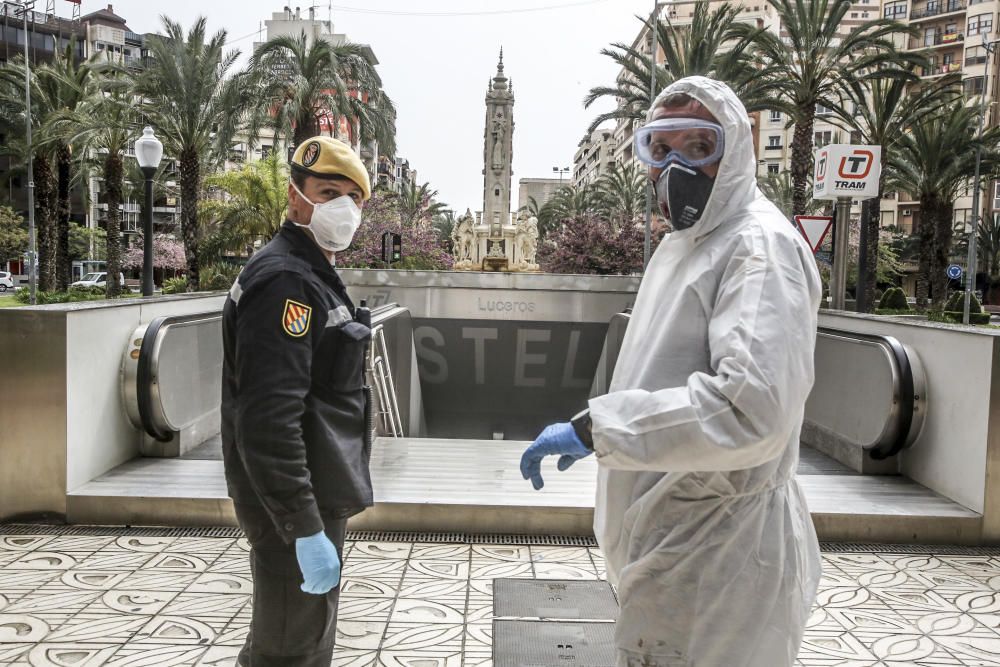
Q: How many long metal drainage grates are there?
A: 1